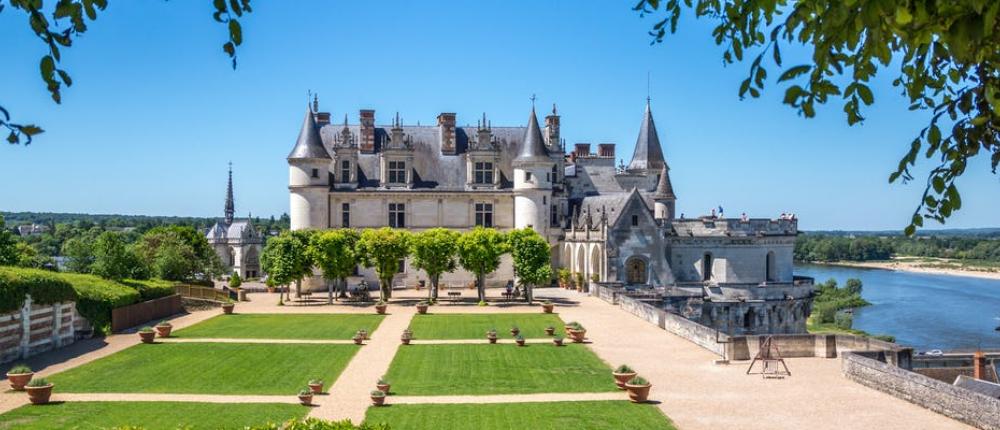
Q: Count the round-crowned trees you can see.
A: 6